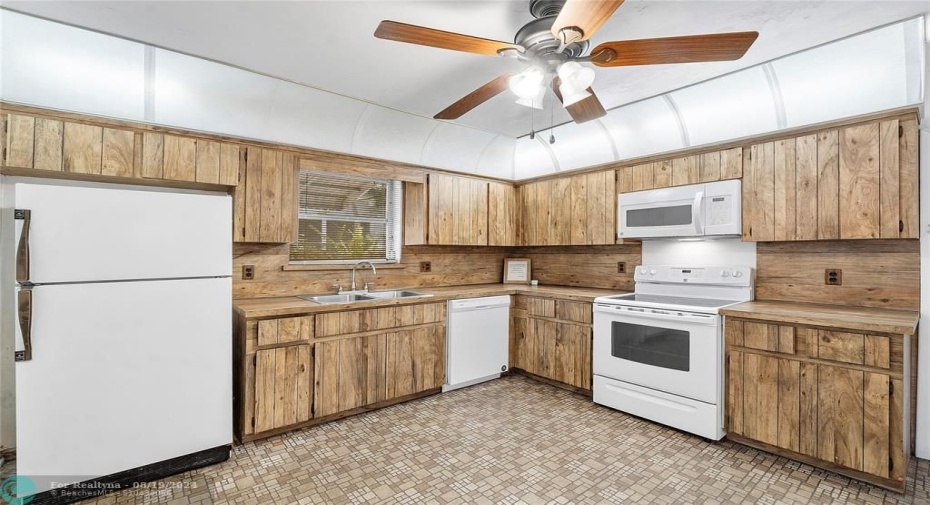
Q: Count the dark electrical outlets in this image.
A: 4